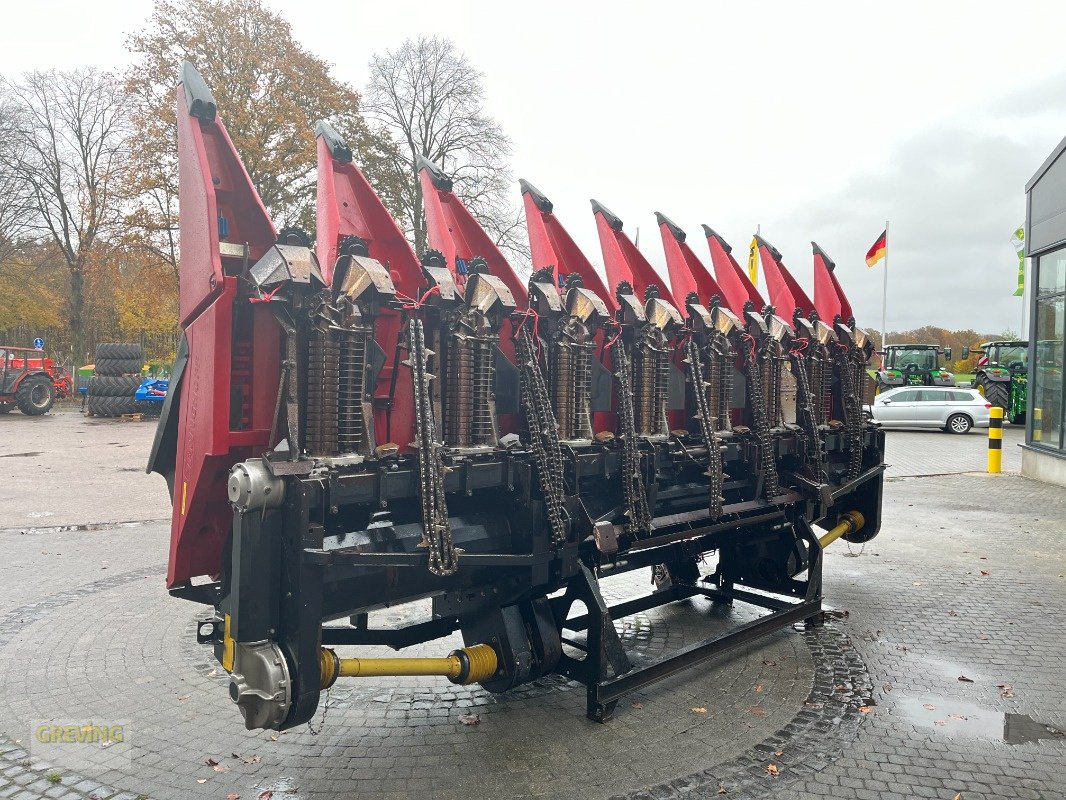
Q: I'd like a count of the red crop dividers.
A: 9